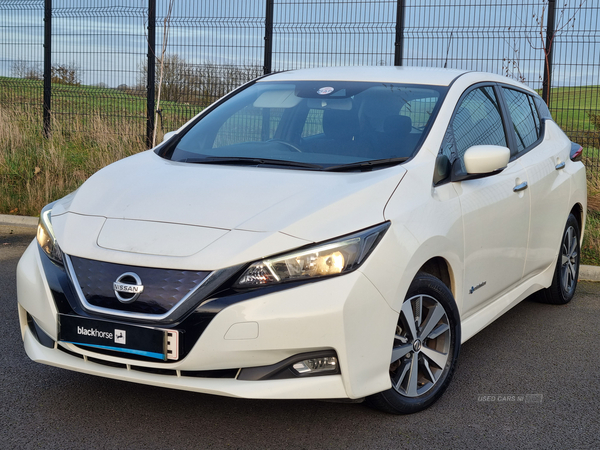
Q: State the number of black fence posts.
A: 5